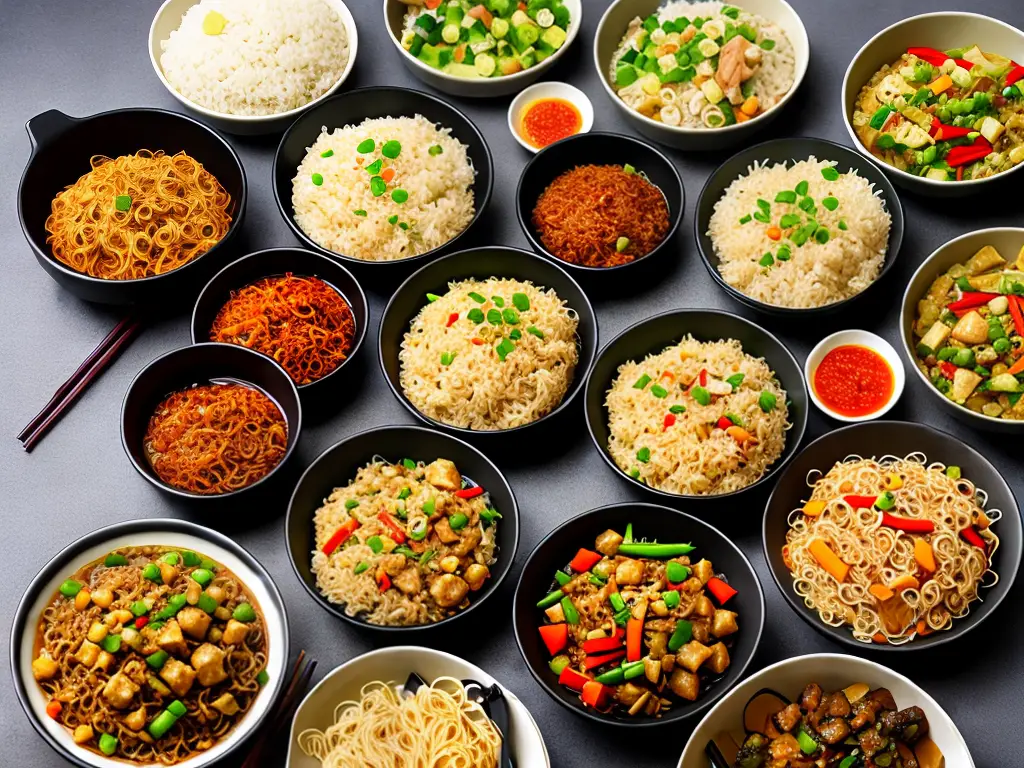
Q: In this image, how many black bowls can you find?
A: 11